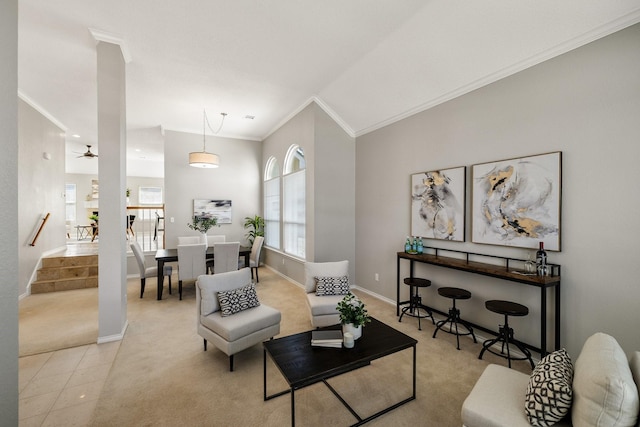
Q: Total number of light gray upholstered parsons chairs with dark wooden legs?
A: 6